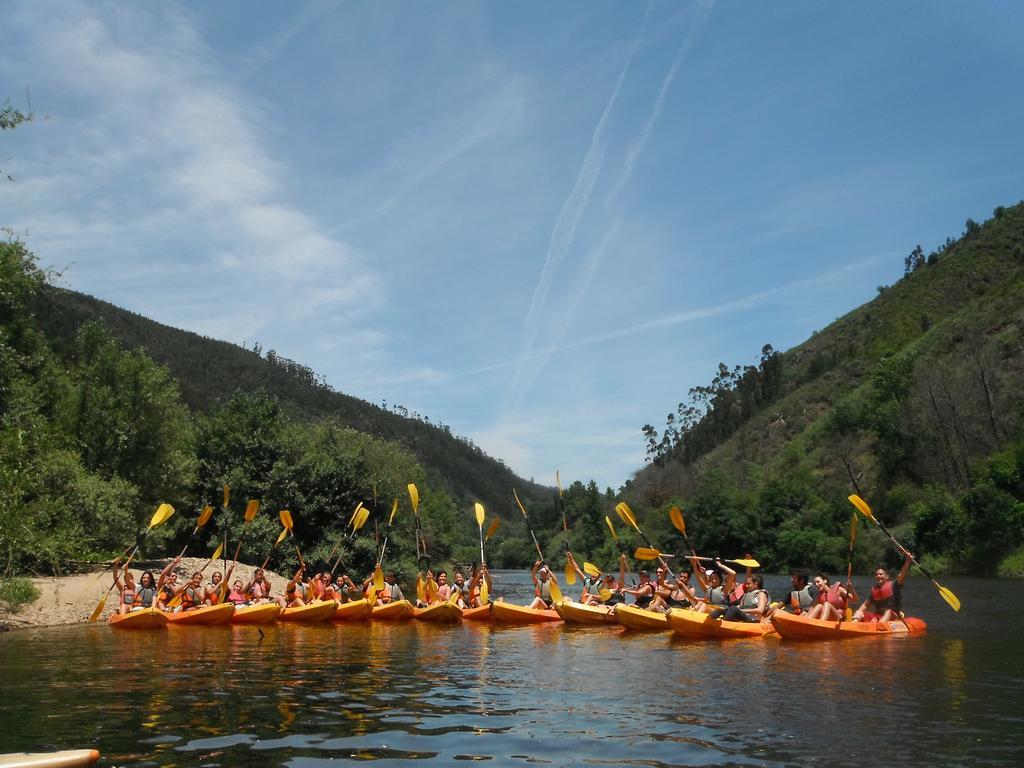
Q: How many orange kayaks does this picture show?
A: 13